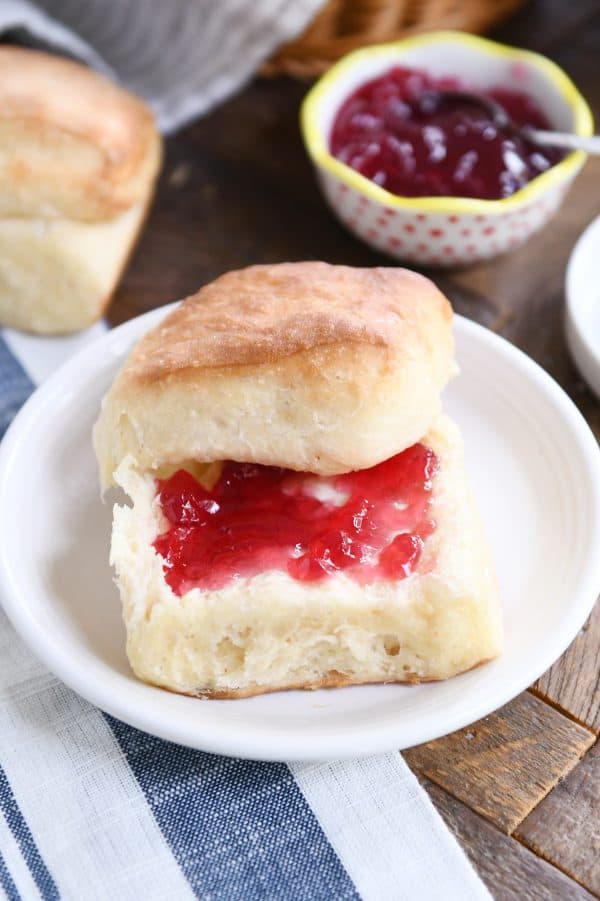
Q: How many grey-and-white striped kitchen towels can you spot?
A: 1